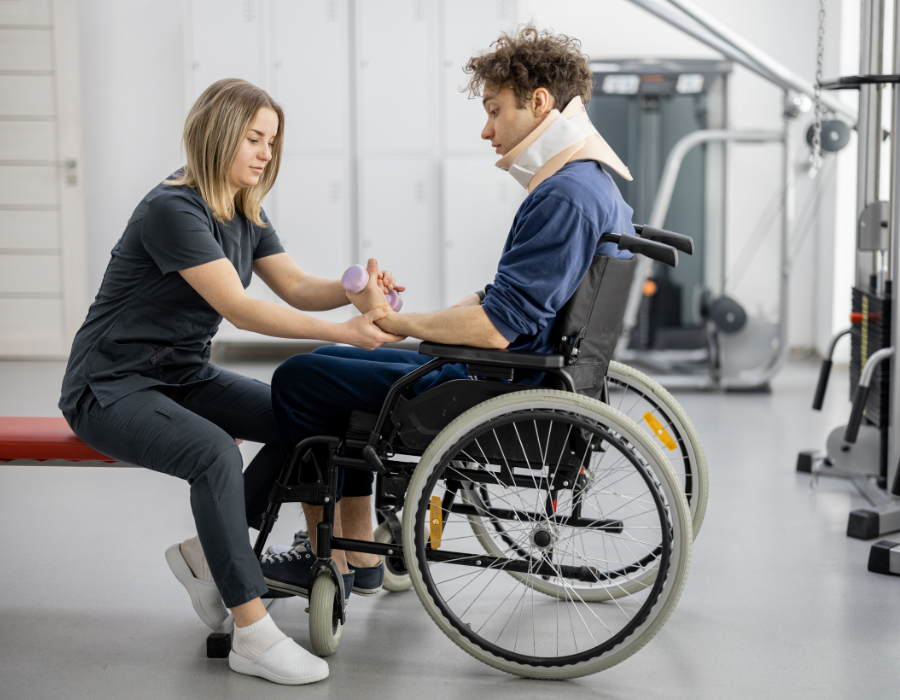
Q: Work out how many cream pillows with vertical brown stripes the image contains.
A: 0